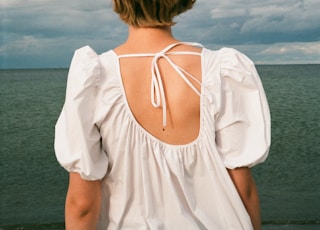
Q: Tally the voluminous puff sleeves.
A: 2